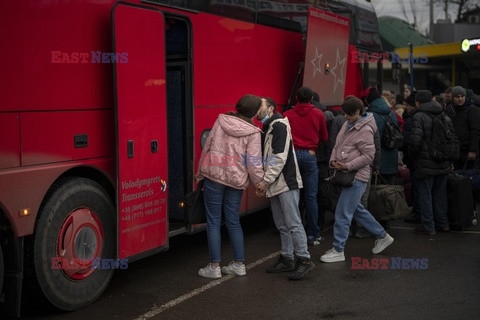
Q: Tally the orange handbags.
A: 0